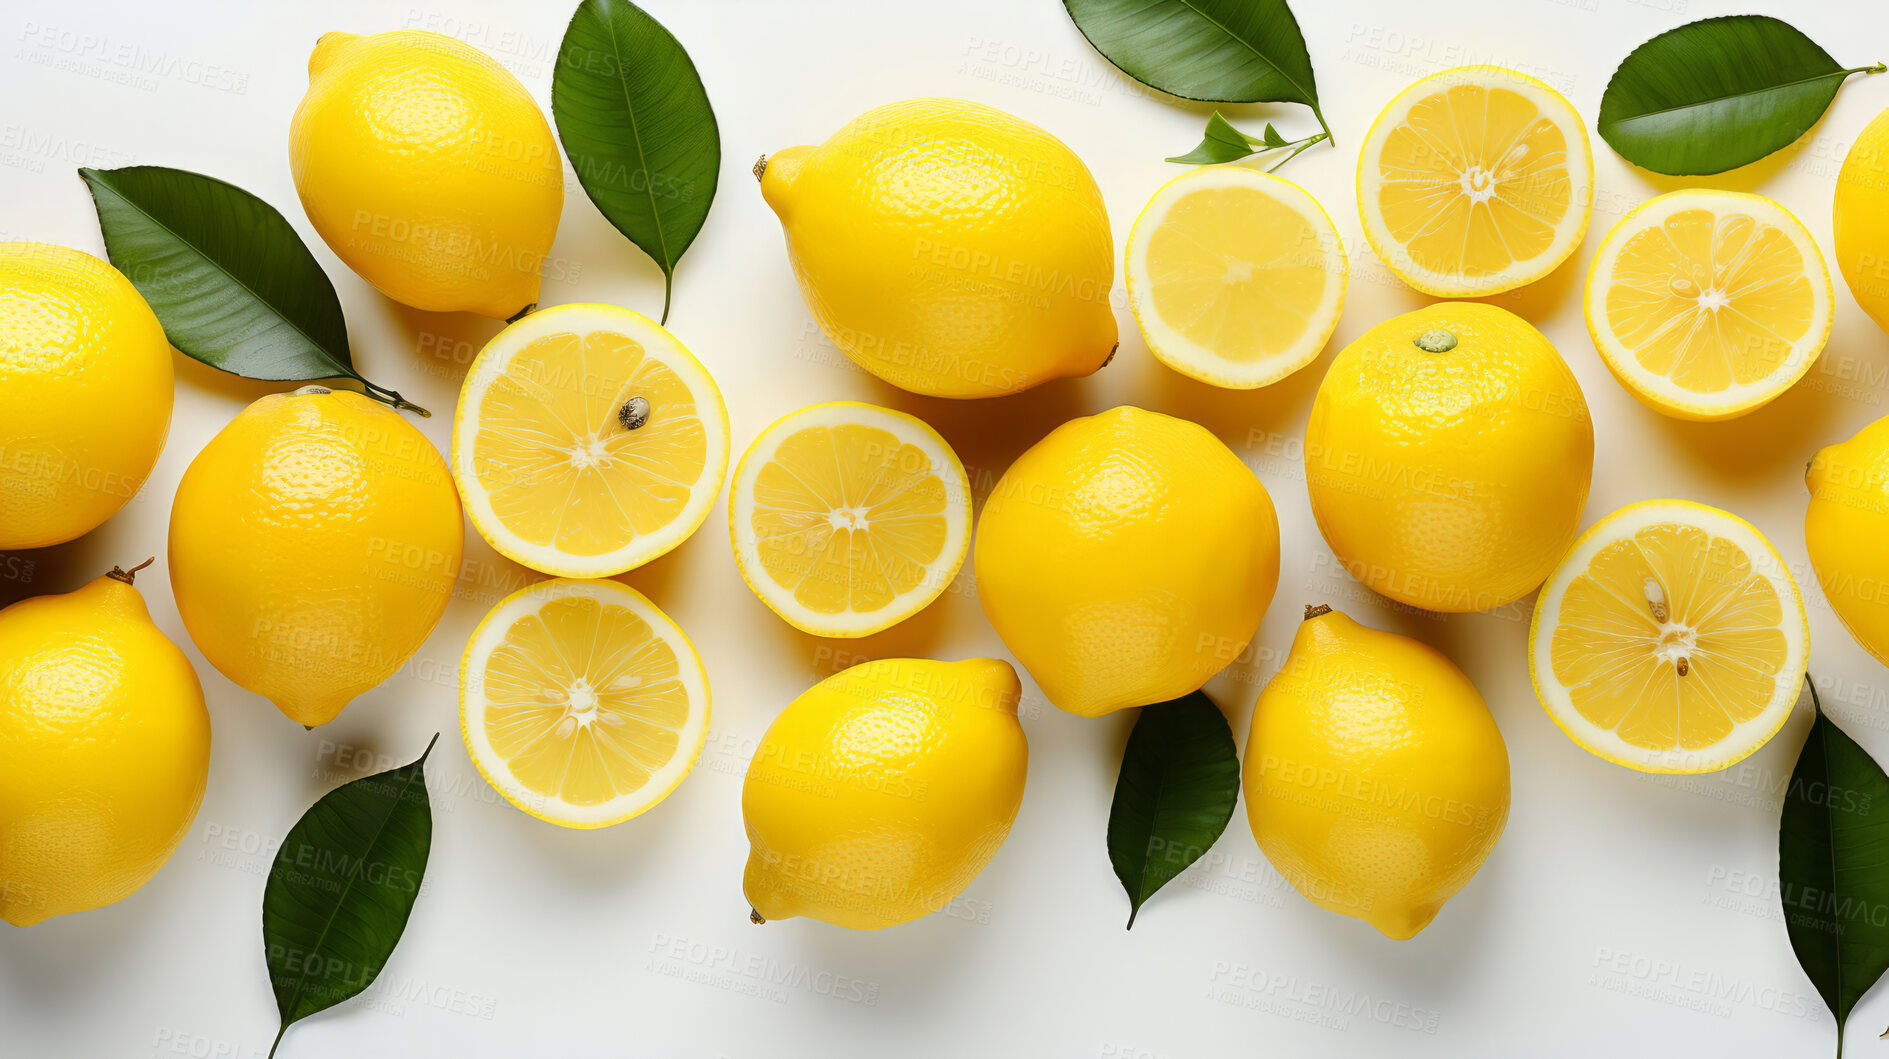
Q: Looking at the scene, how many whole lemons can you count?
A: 11